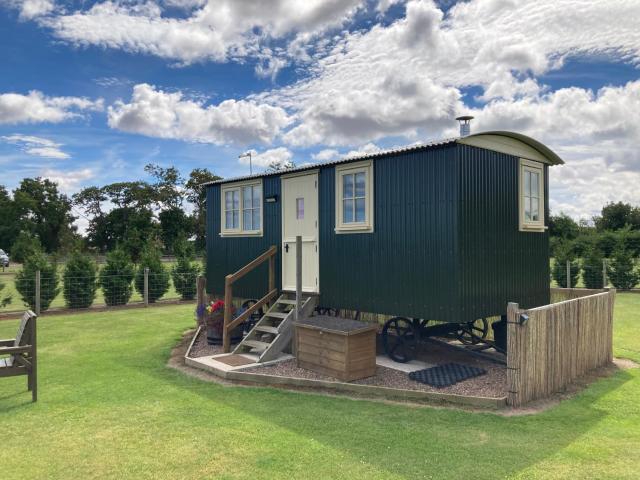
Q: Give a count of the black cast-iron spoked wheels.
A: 4